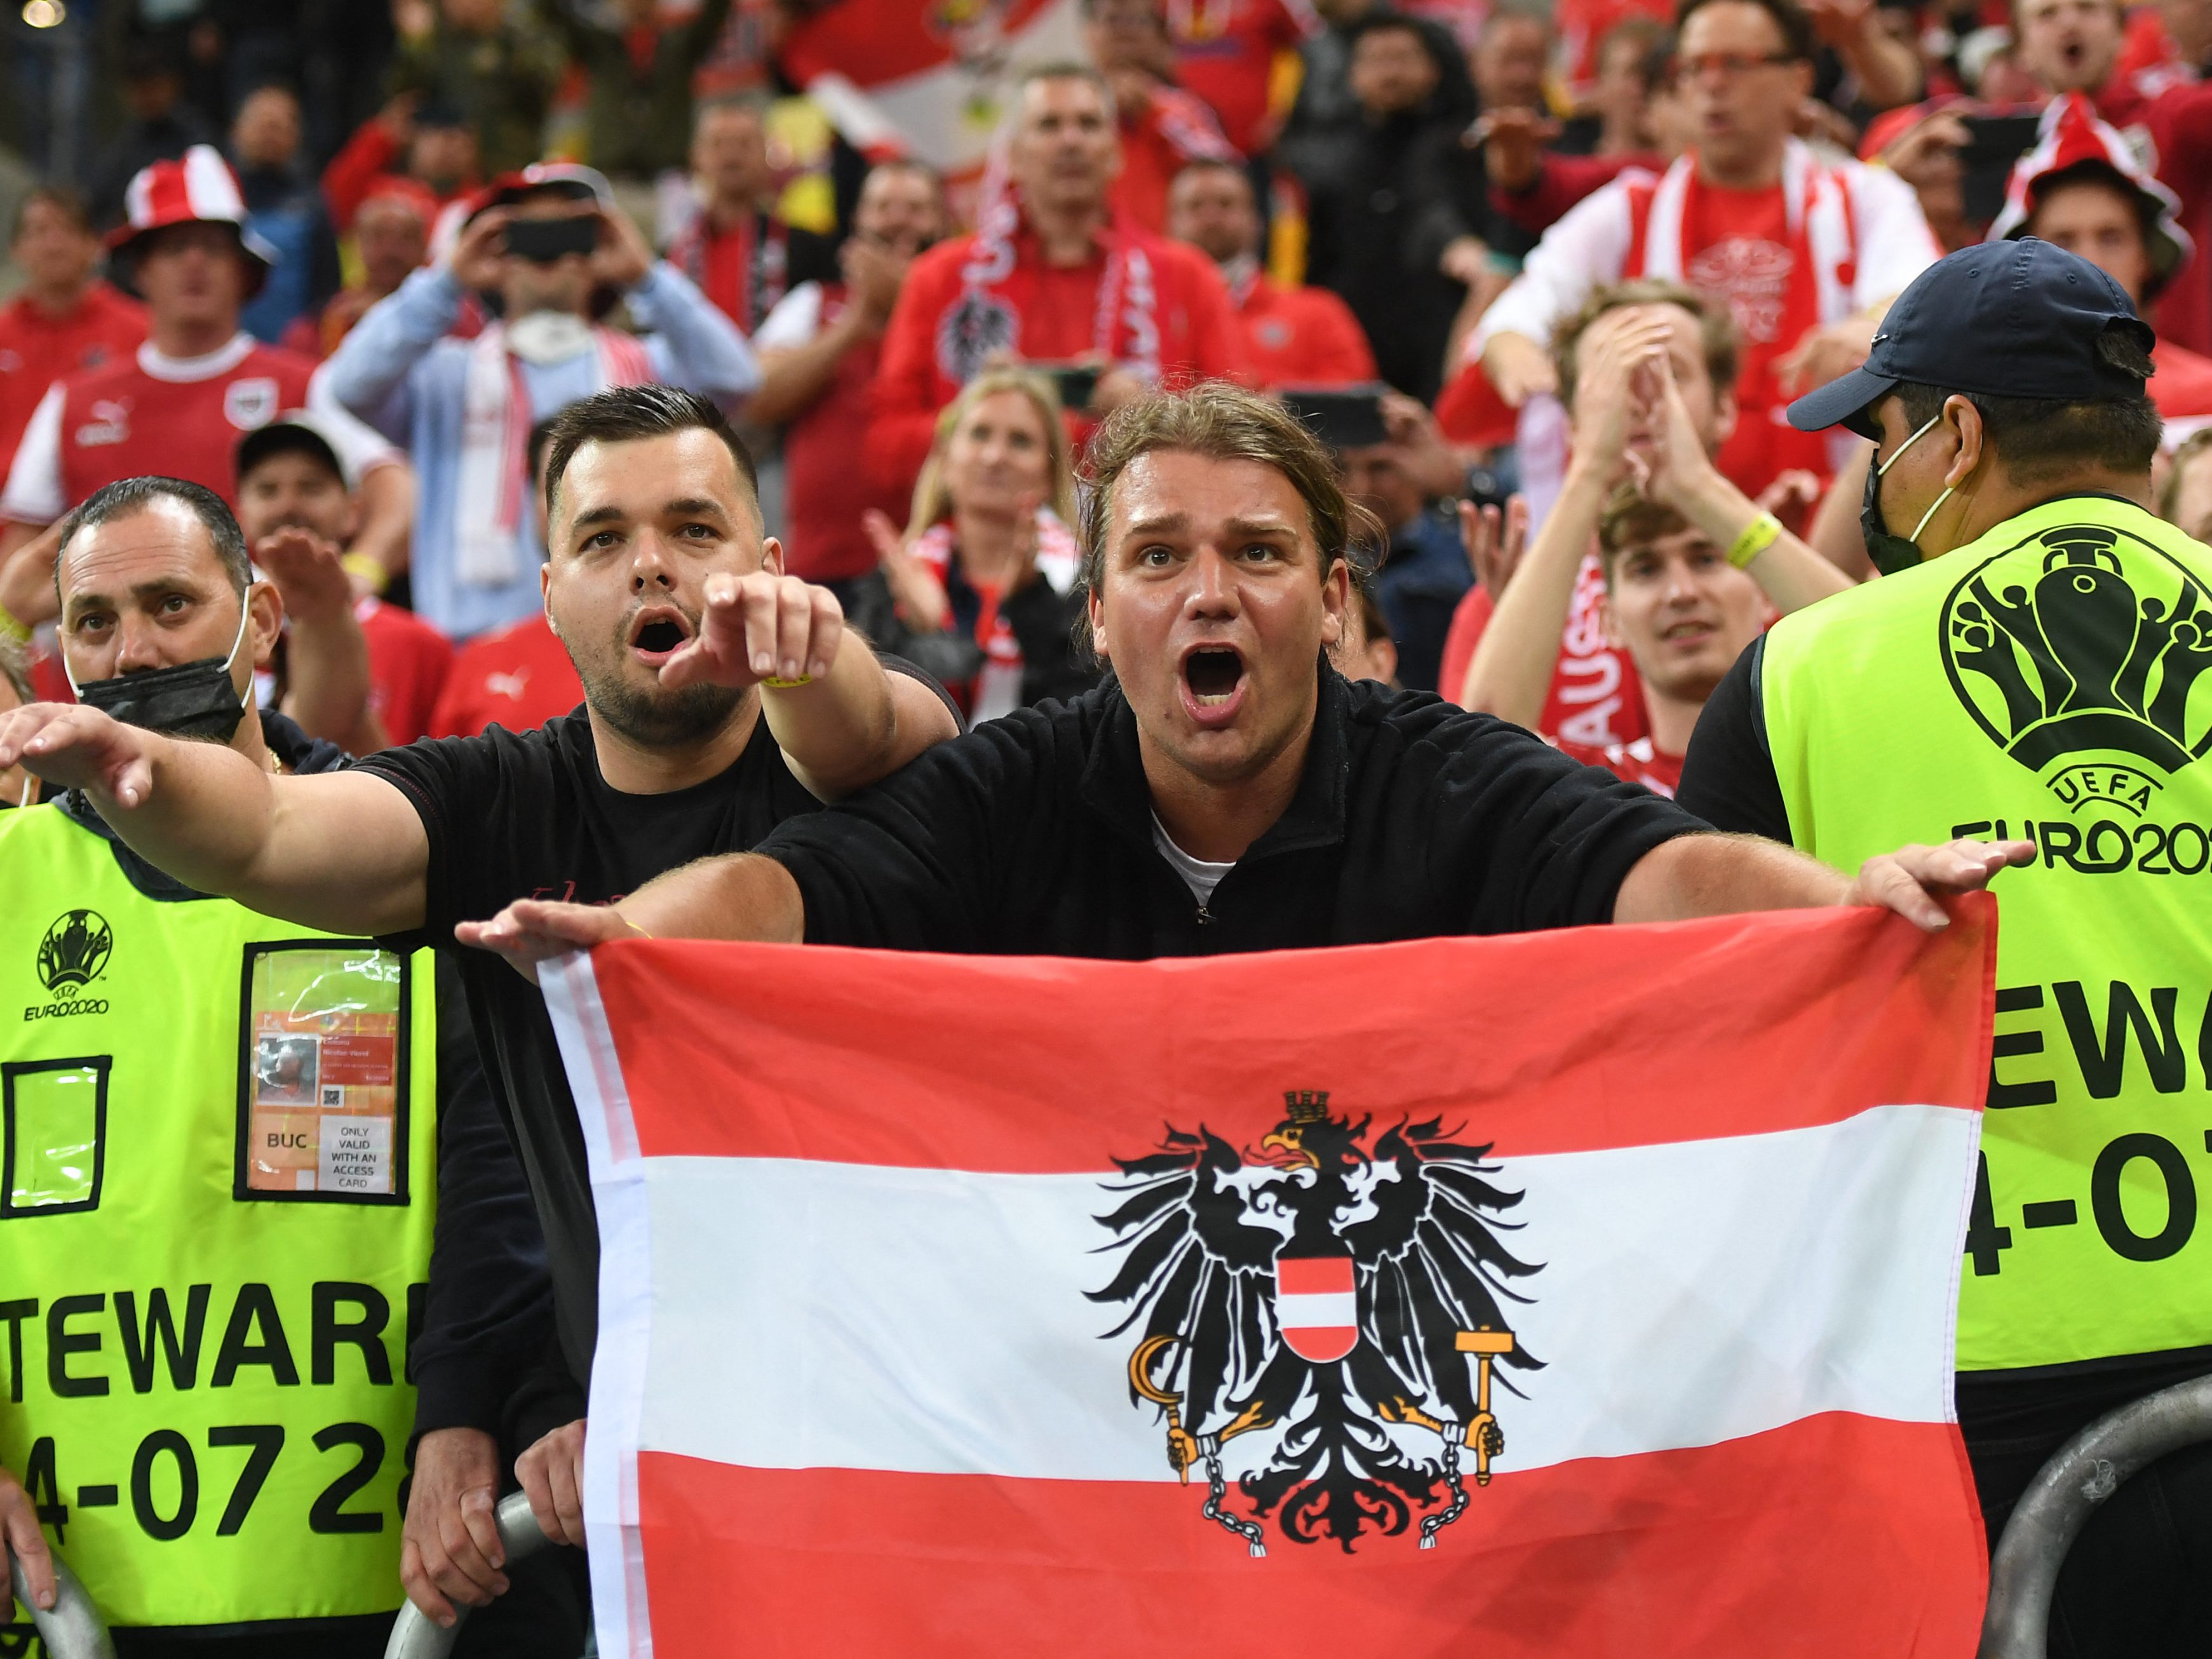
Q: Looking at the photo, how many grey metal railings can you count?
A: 3